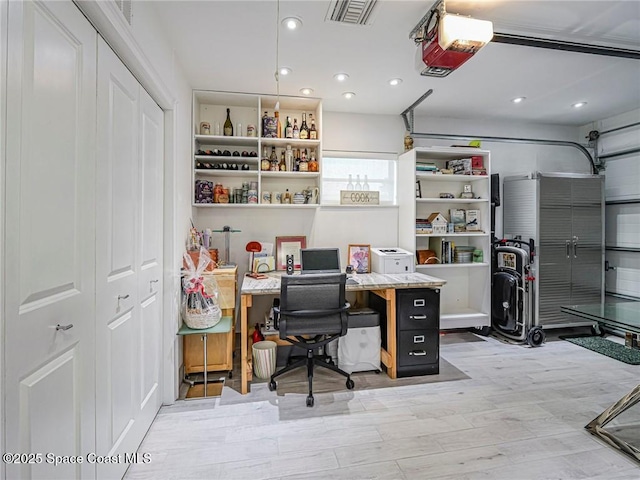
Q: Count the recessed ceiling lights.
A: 8